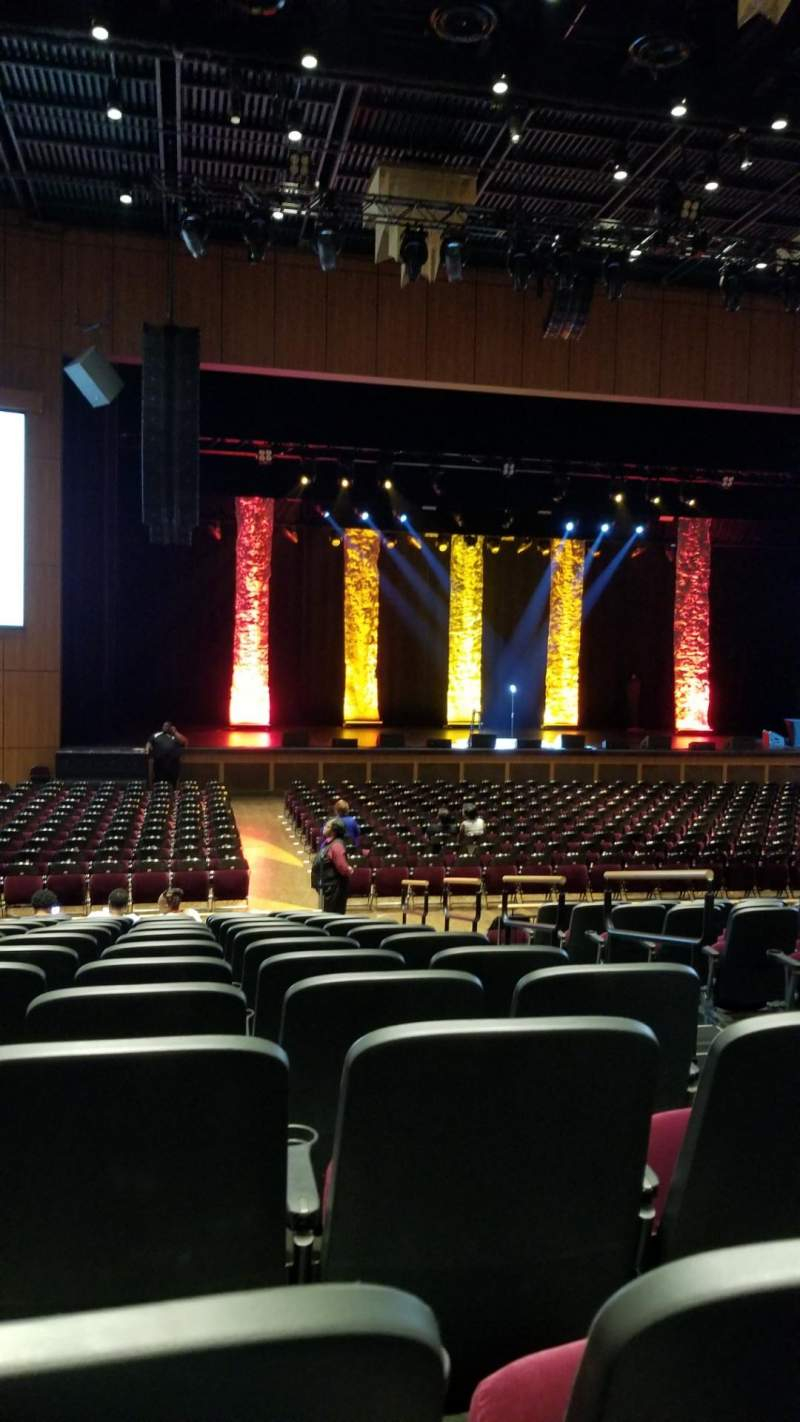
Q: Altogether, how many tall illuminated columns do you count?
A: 5